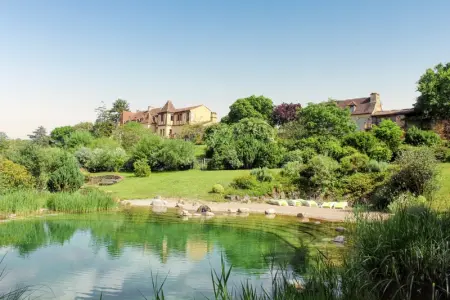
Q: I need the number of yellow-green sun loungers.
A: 5